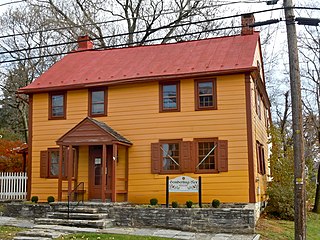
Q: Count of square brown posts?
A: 4